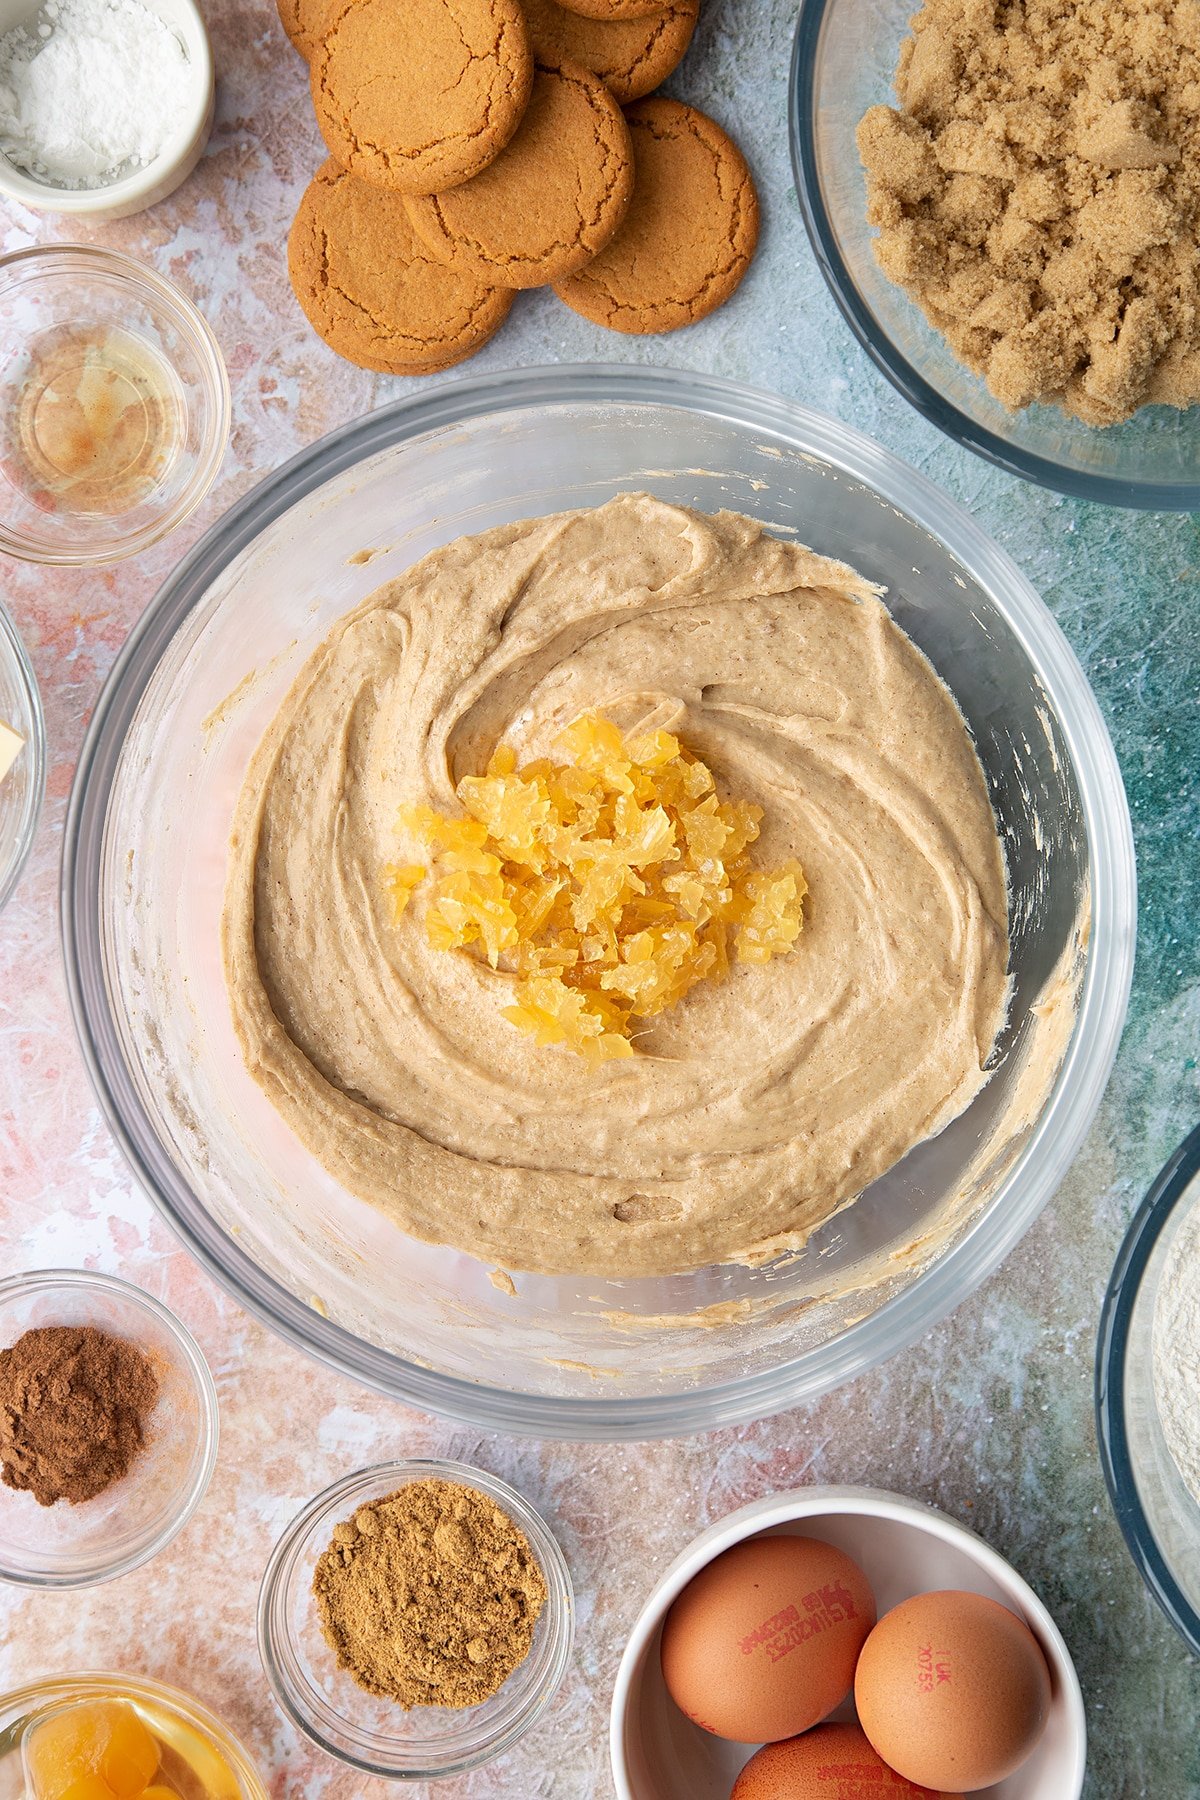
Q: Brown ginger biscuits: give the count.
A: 8